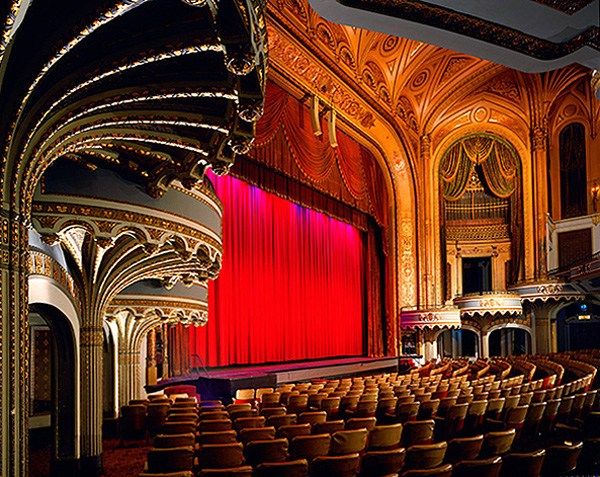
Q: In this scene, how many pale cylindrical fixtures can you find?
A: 2